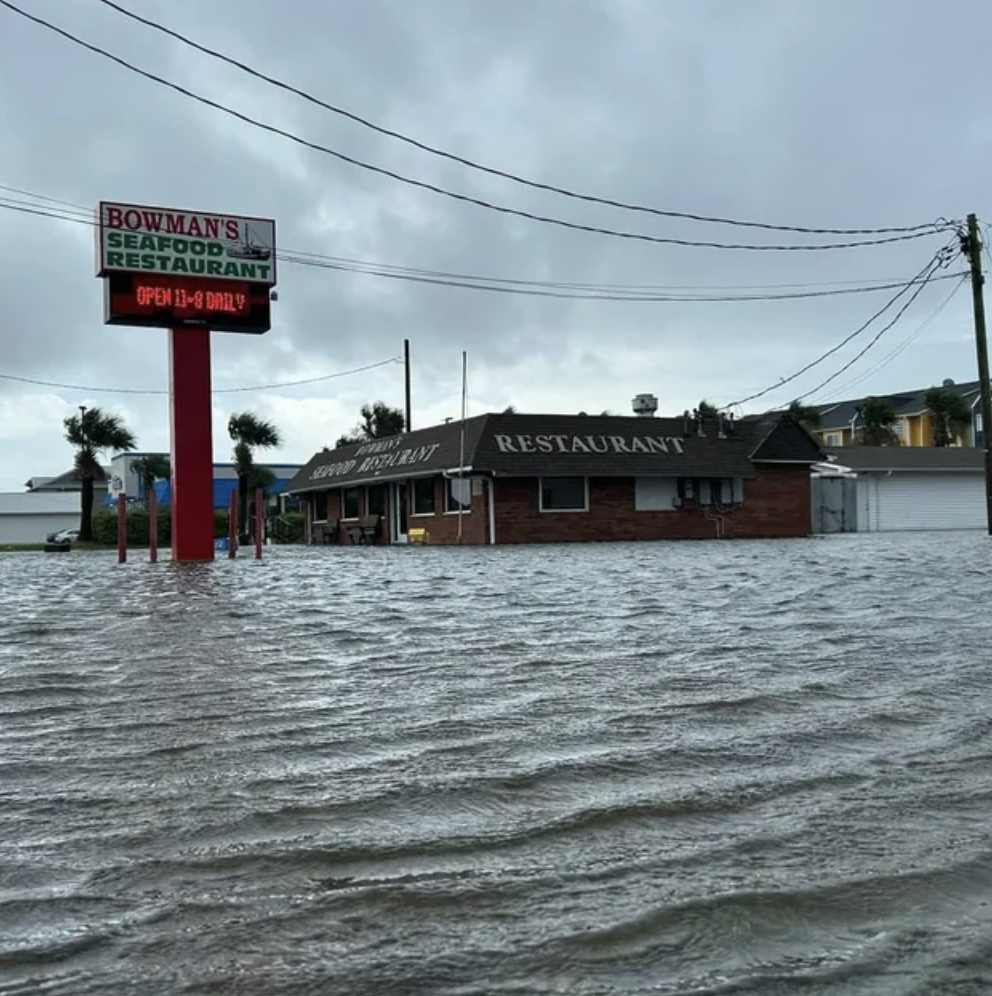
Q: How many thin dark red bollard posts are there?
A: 4